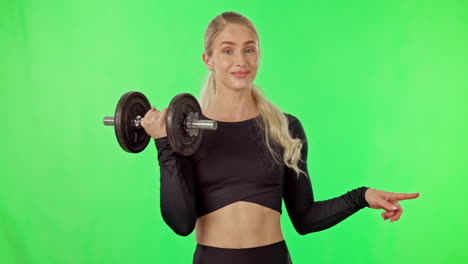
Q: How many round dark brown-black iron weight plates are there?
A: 2